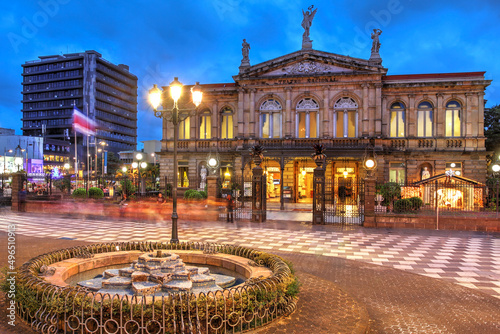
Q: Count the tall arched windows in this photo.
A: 9